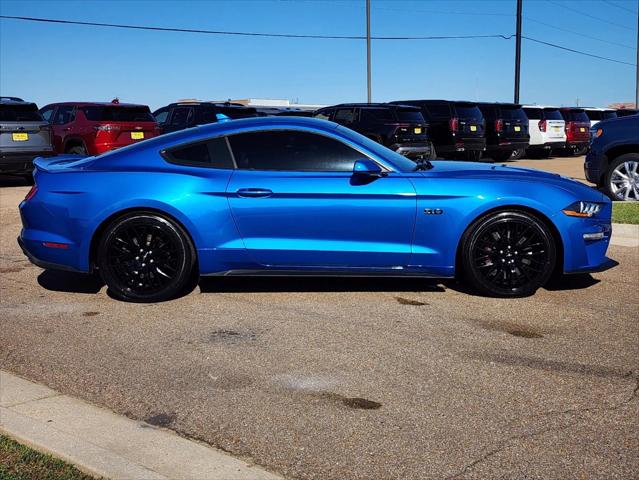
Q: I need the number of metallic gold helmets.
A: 0